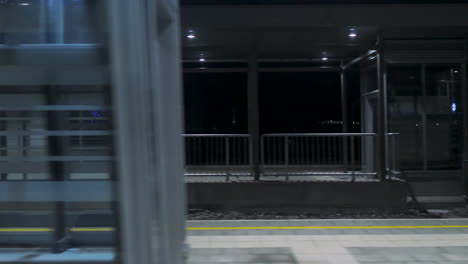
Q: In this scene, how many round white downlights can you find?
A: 4